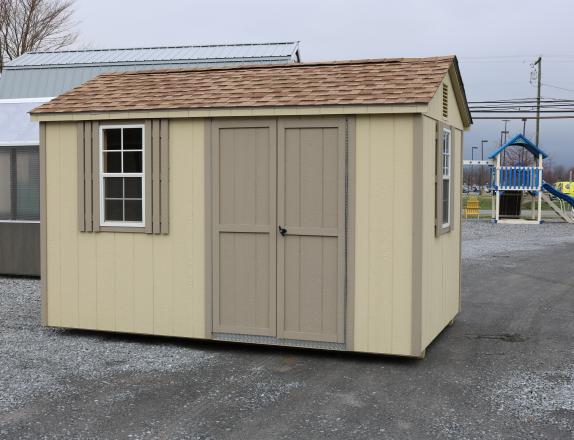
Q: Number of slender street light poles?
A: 5